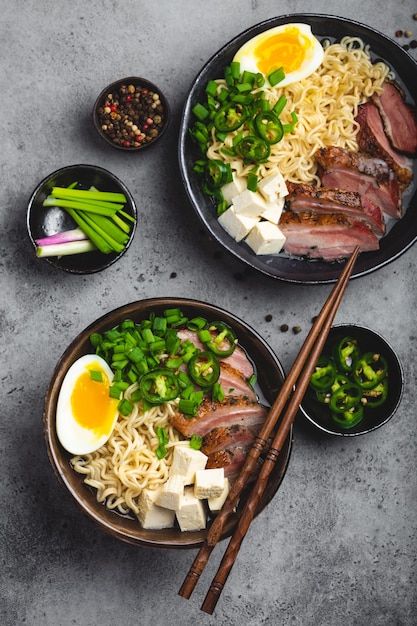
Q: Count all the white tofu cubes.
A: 12